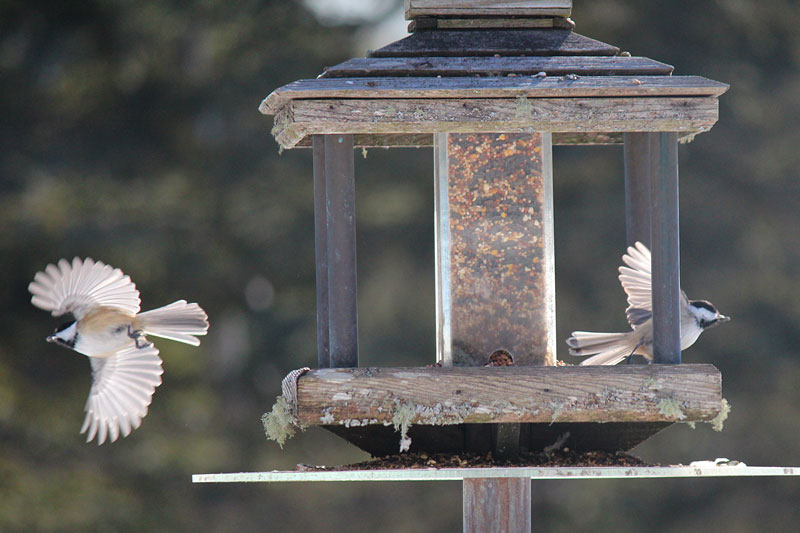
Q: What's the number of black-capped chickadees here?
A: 2